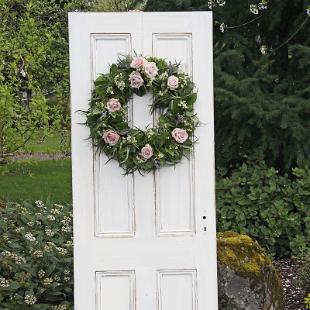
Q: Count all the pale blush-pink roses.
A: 8